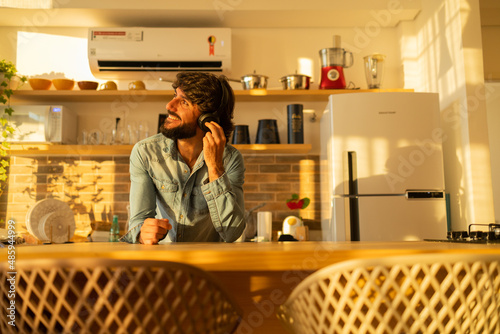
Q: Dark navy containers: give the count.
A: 3